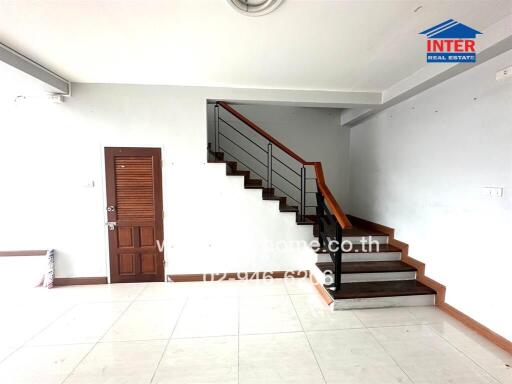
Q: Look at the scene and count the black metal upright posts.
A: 5